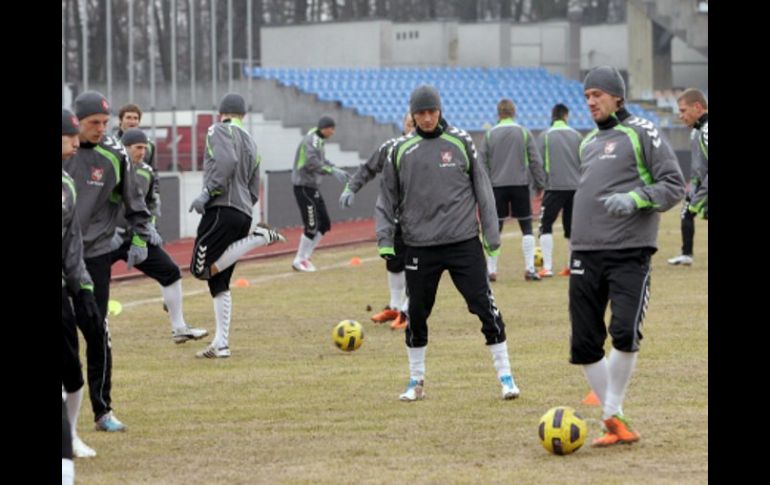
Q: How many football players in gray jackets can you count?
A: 12